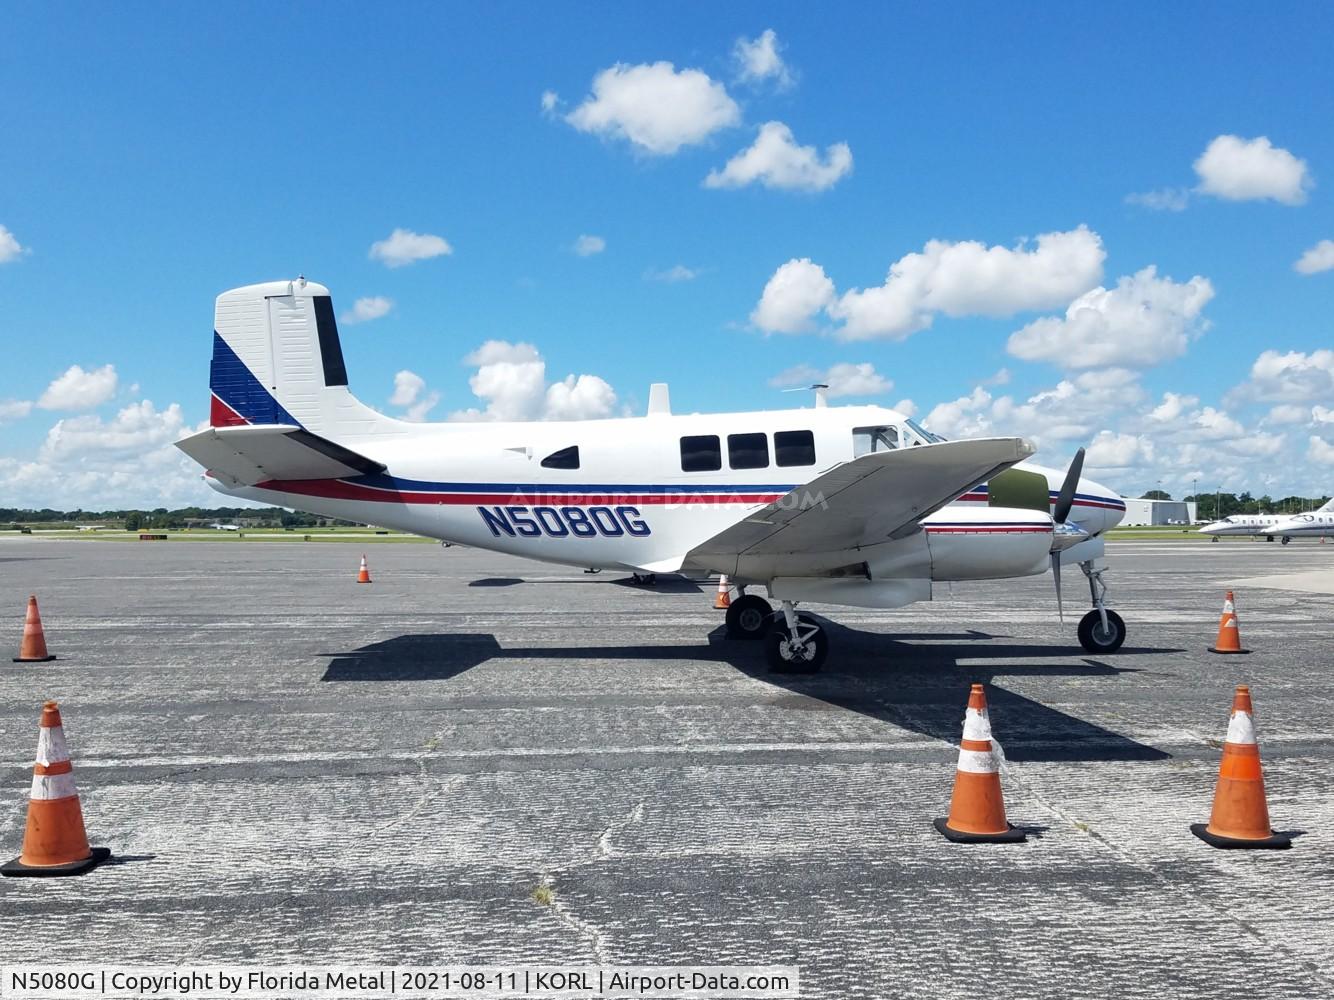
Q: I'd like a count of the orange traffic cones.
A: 7